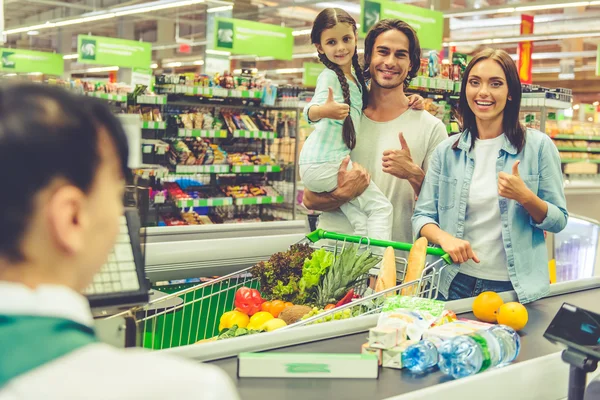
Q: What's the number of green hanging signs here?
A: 5